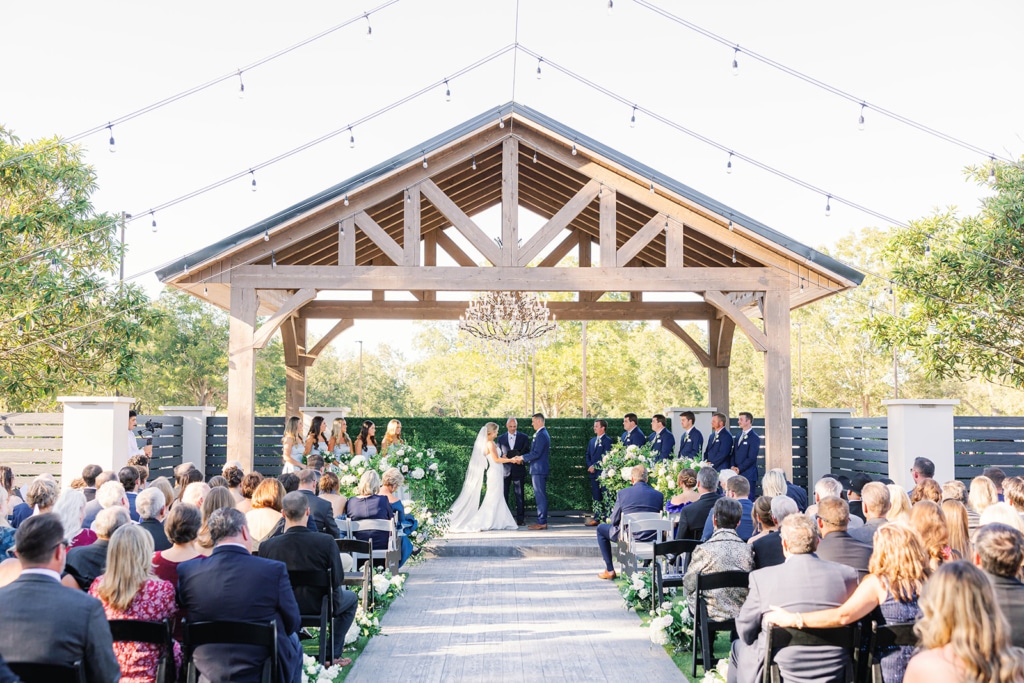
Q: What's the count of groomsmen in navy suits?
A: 6